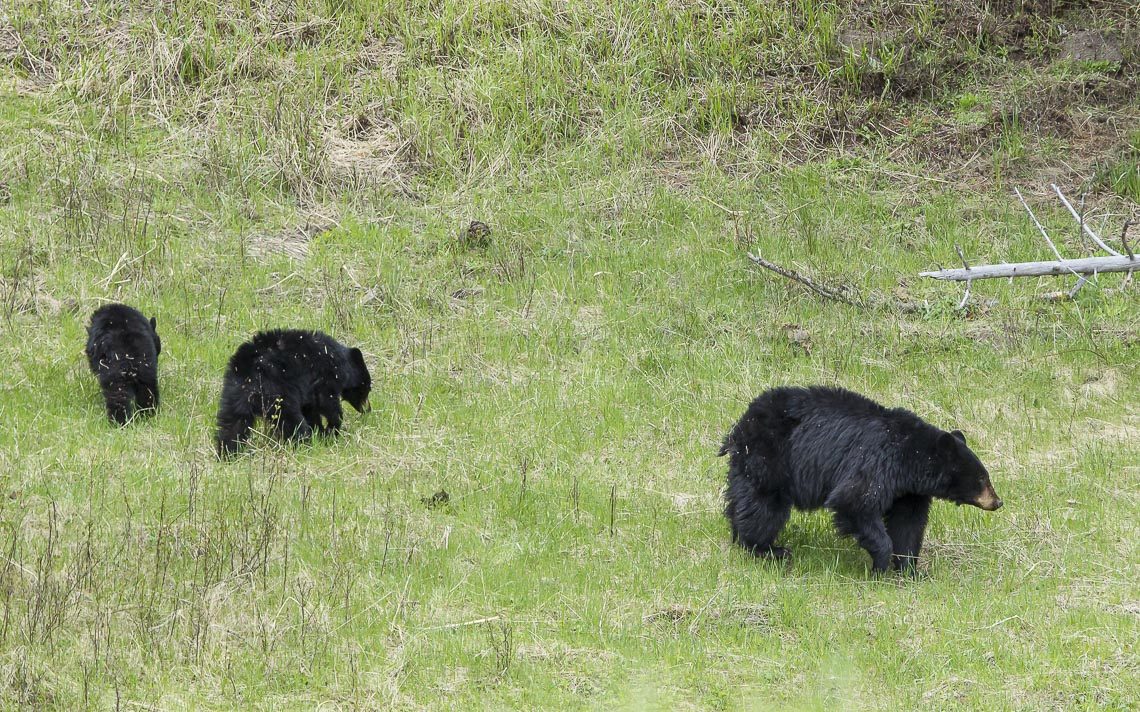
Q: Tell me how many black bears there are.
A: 3